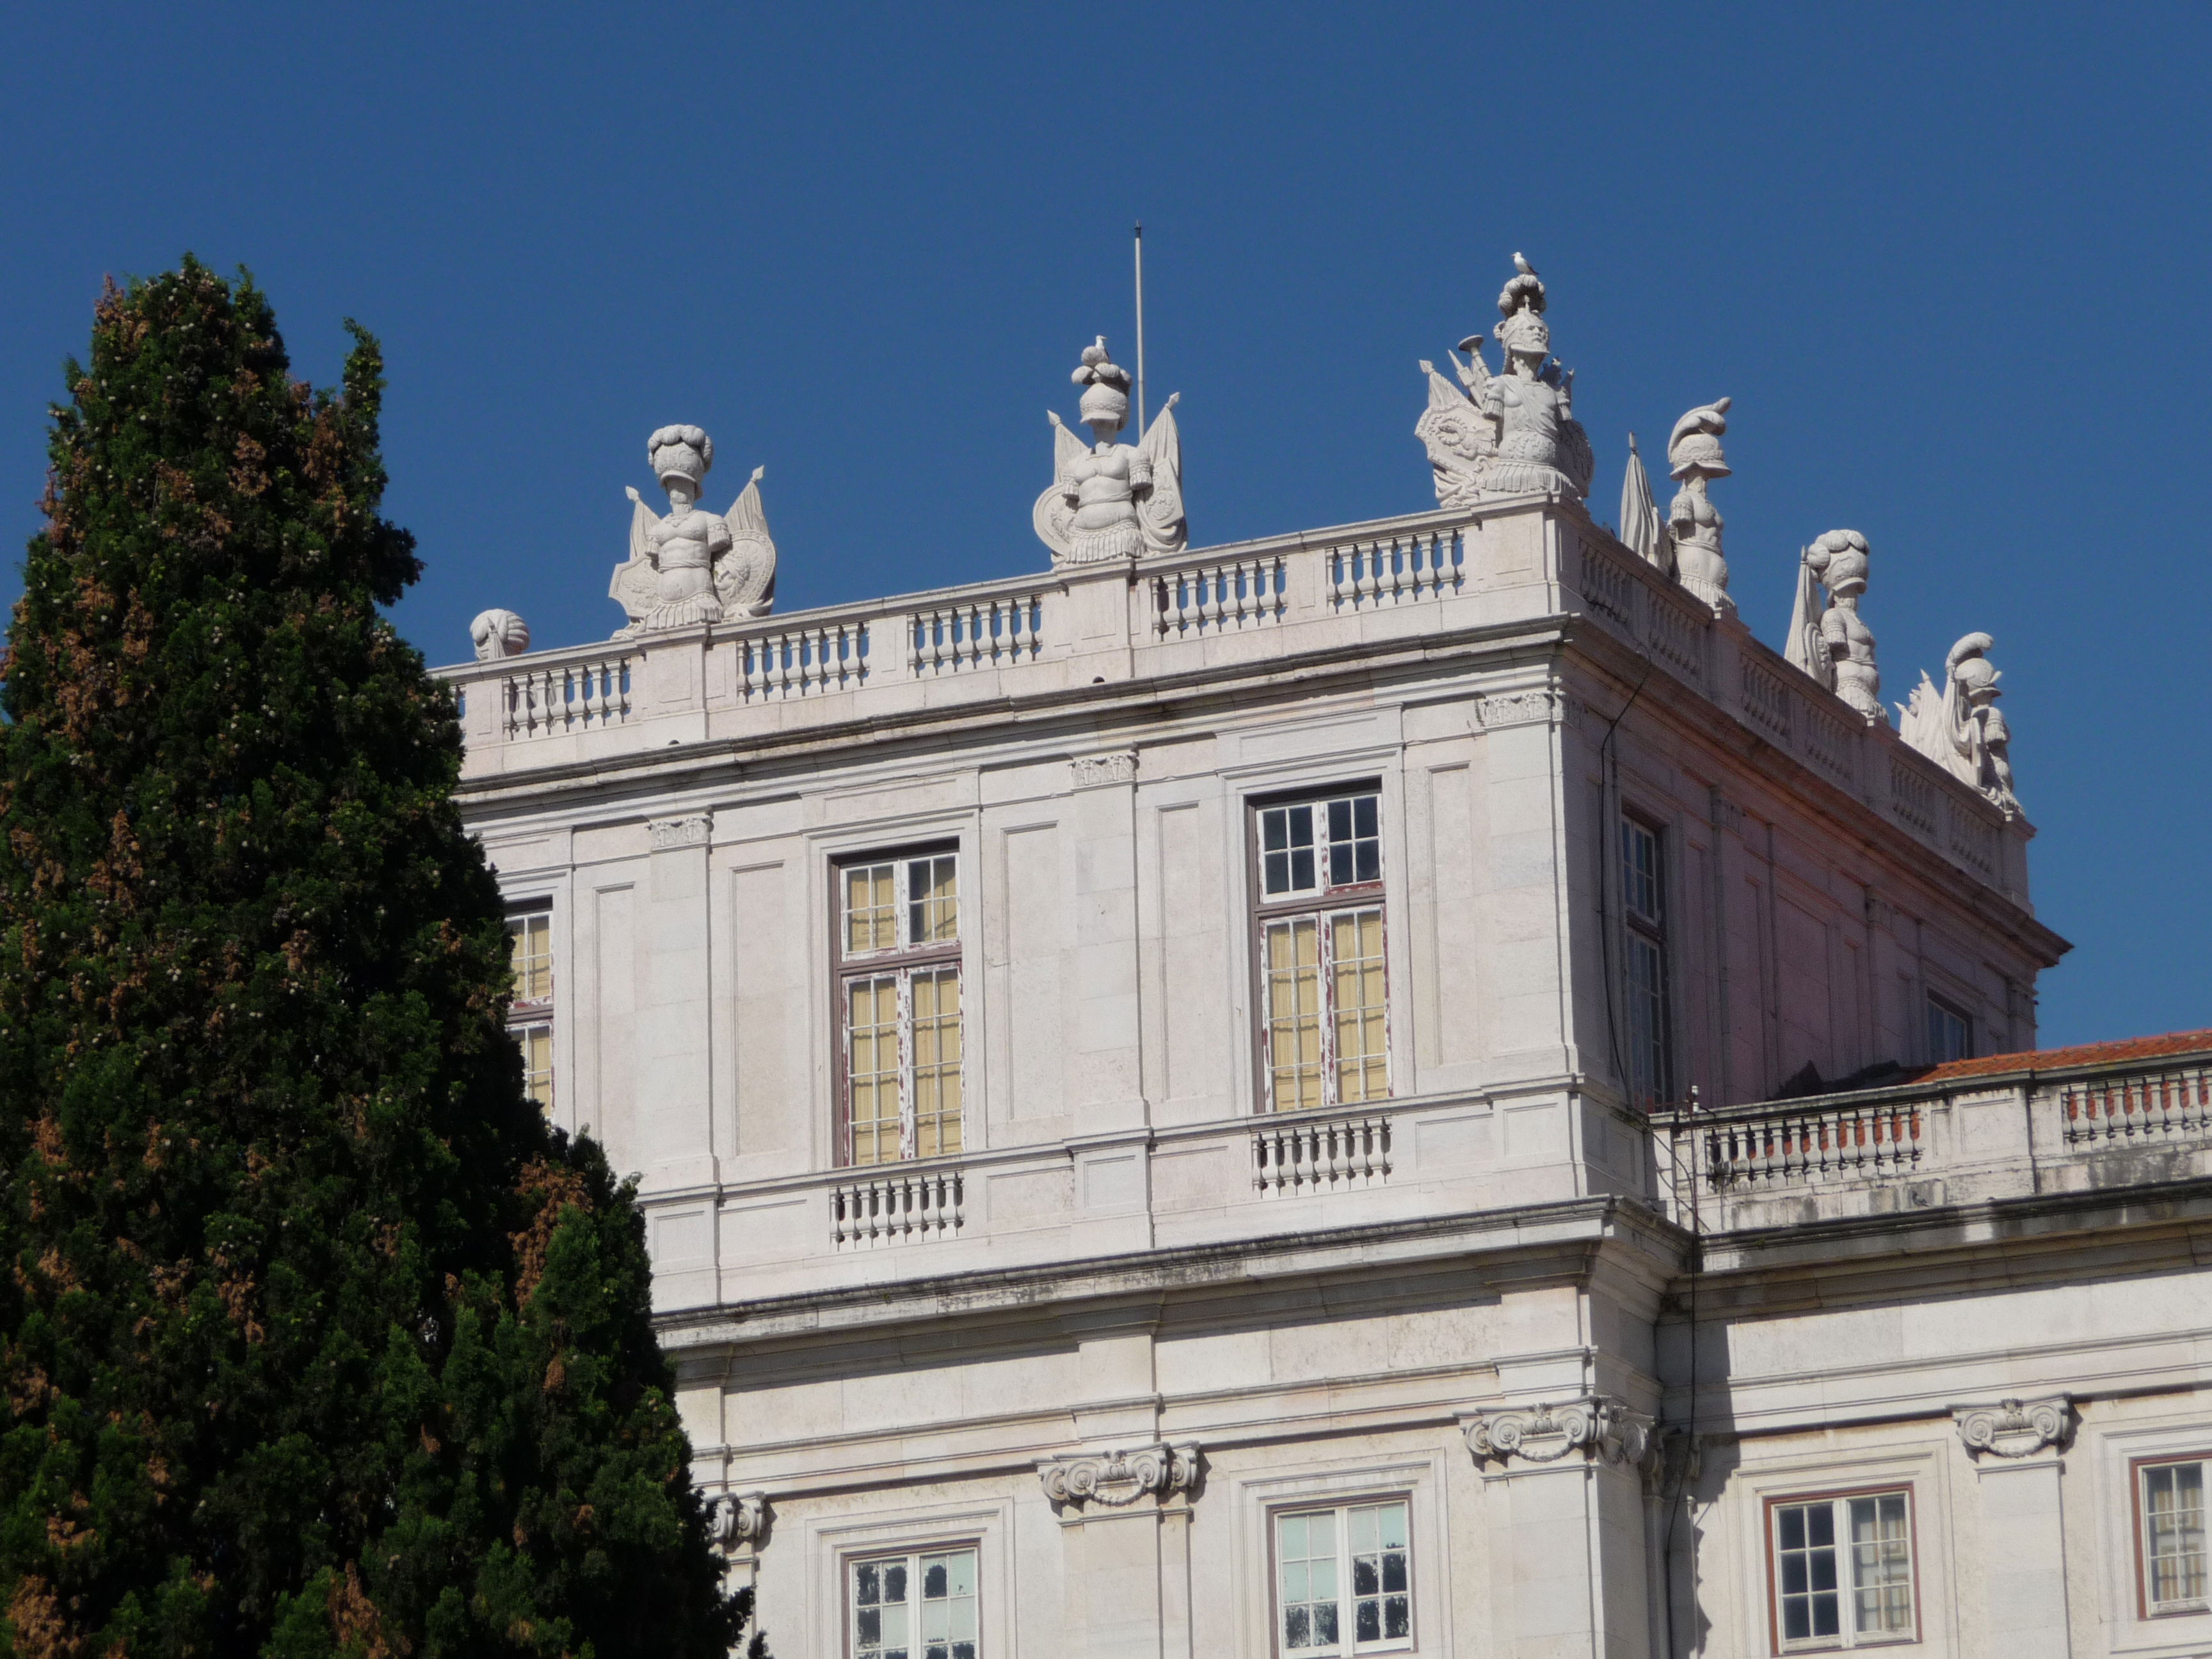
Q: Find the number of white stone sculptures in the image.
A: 7